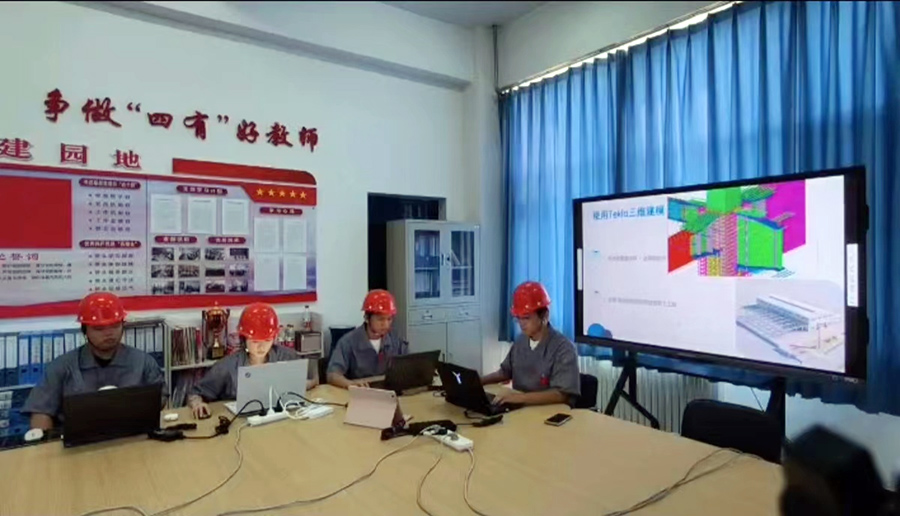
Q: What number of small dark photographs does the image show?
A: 12